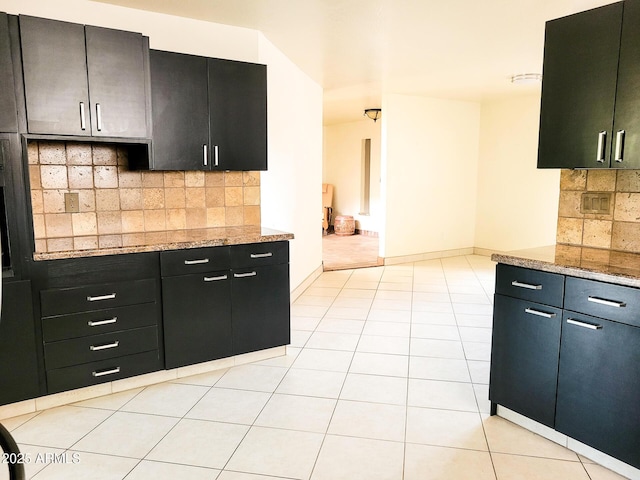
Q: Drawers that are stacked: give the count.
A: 4